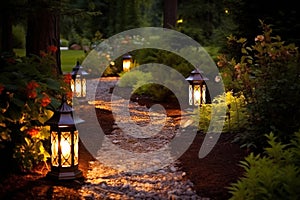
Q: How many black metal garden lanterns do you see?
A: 4